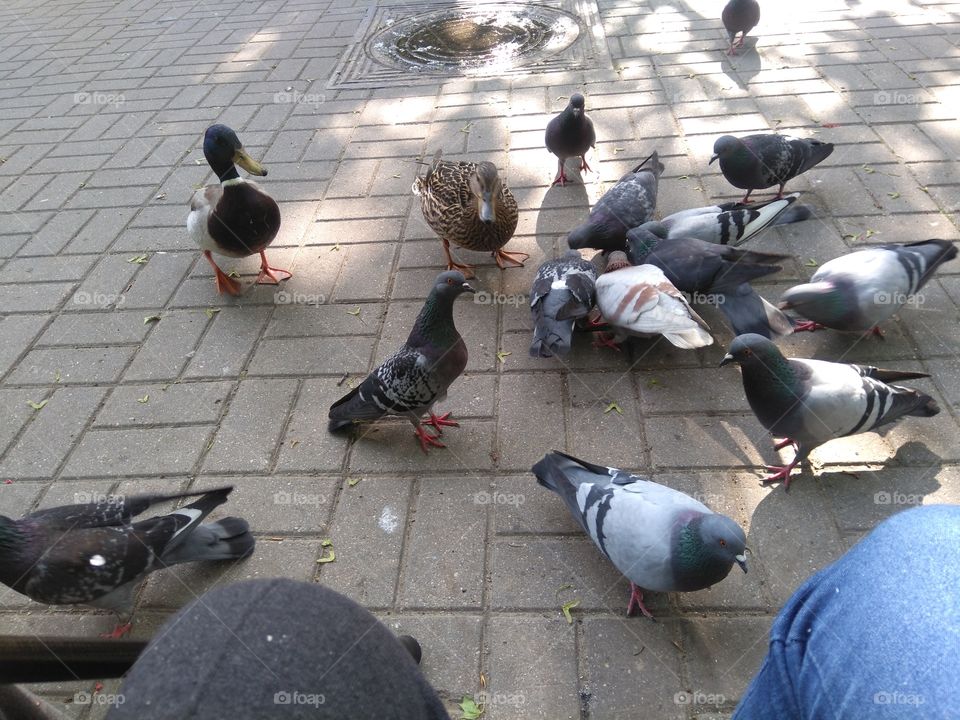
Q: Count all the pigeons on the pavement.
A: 13